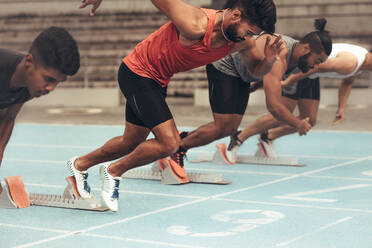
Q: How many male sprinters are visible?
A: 4